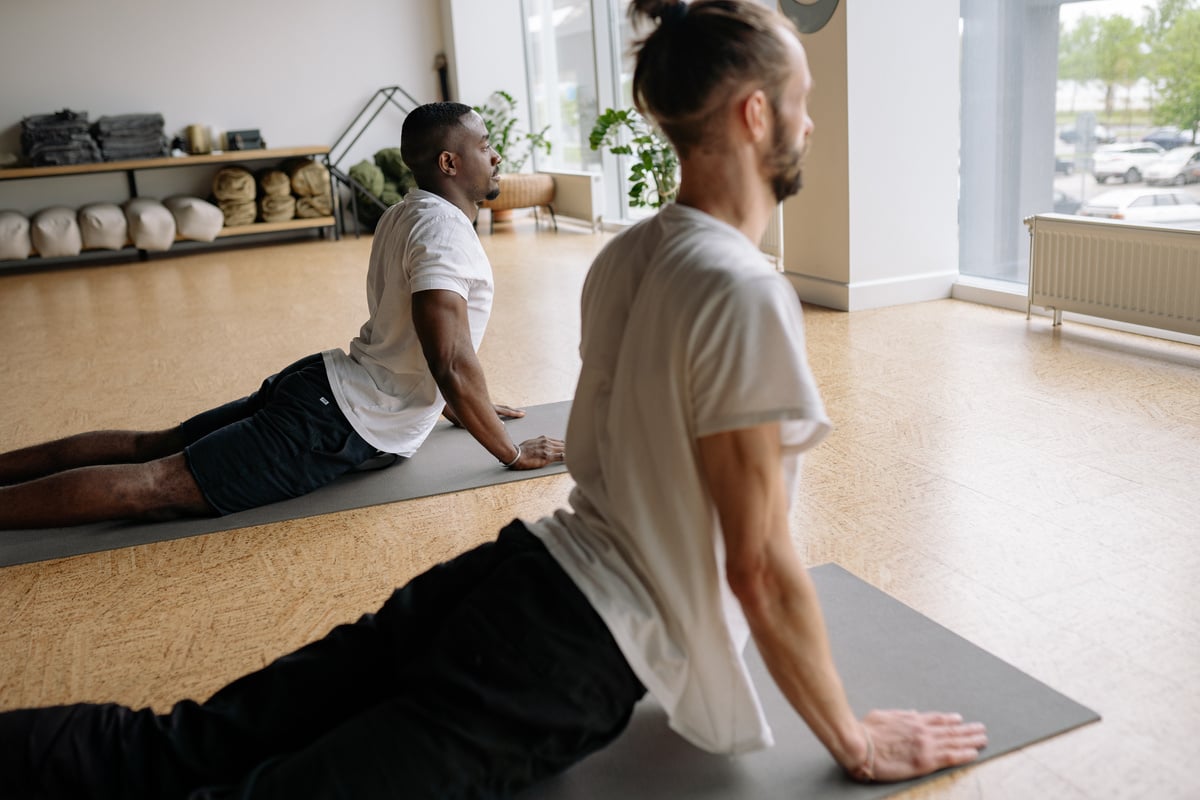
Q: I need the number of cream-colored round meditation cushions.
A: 5